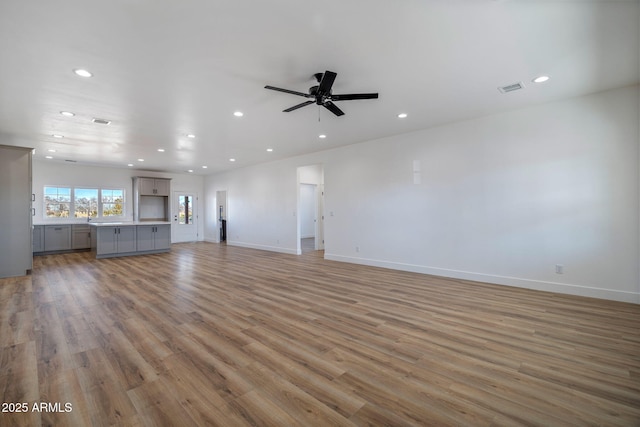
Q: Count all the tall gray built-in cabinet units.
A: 2